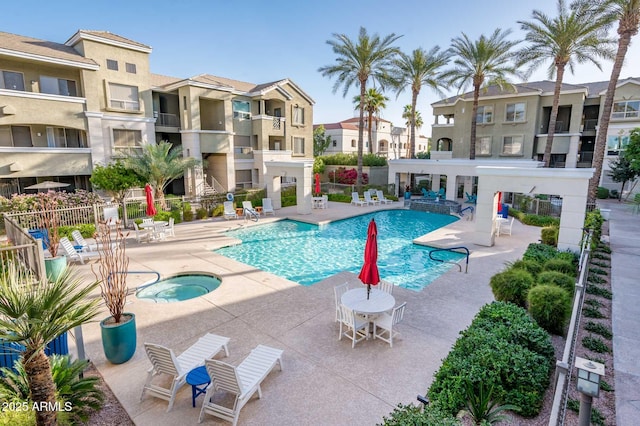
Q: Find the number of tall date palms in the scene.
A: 5